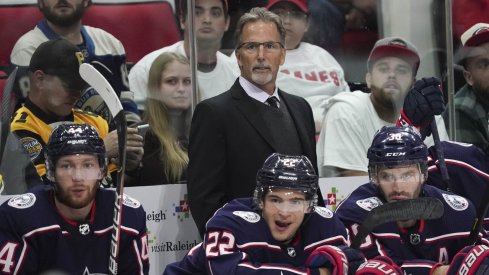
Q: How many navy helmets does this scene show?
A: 3